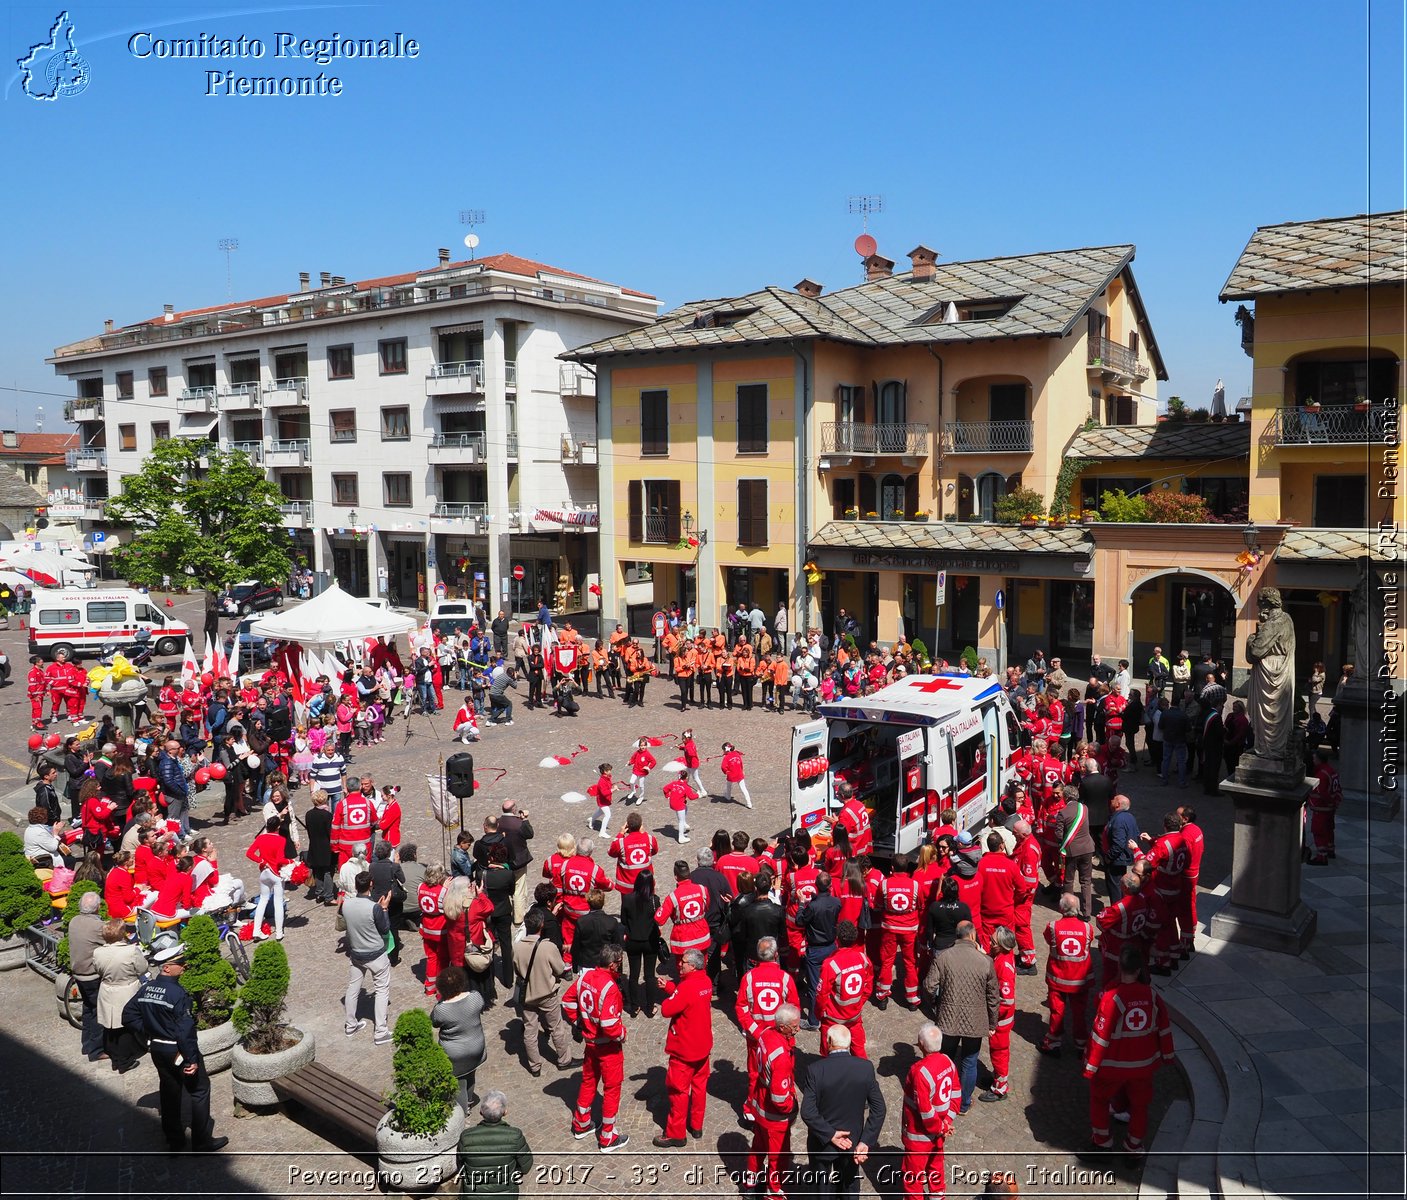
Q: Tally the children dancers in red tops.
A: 5